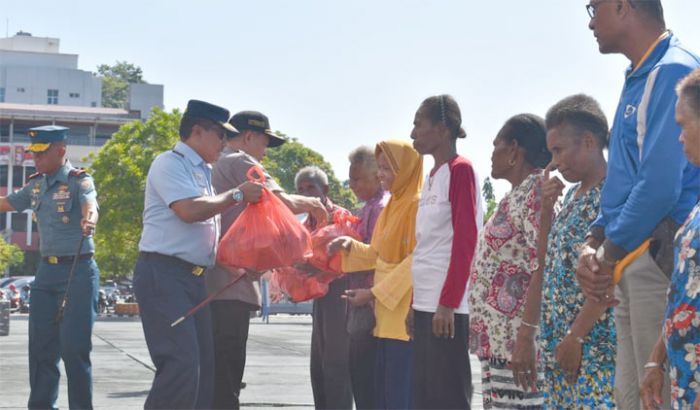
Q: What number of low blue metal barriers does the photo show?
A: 1